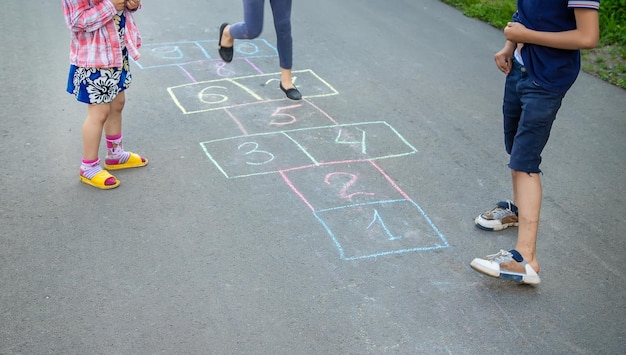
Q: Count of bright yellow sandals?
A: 2